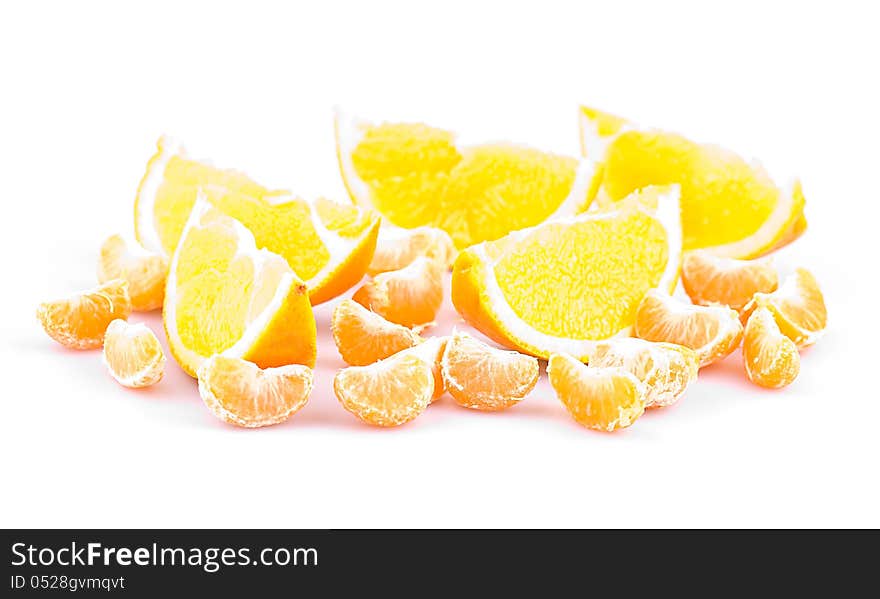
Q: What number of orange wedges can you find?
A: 5